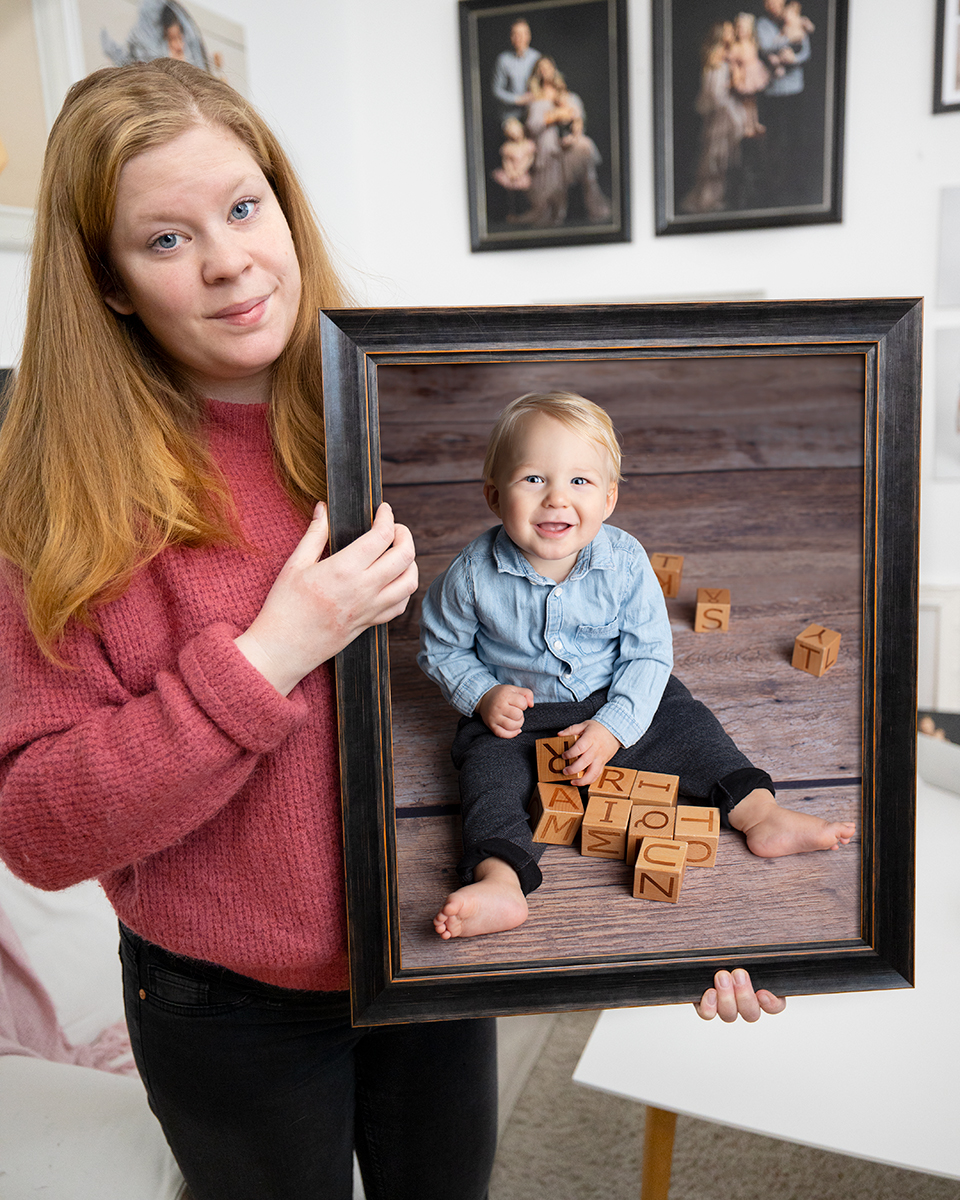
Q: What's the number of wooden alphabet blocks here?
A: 11